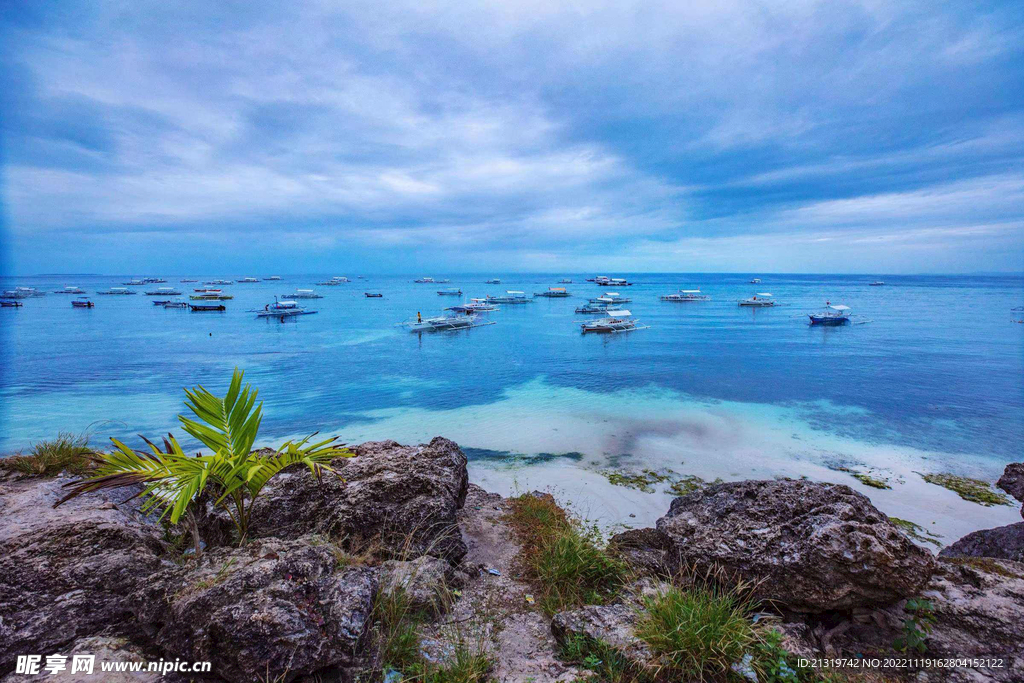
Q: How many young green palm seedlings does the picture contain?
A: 1